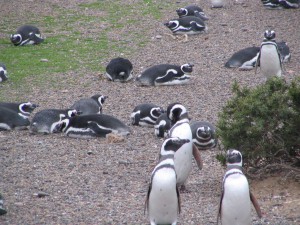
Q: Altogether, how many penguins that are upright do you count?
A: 4